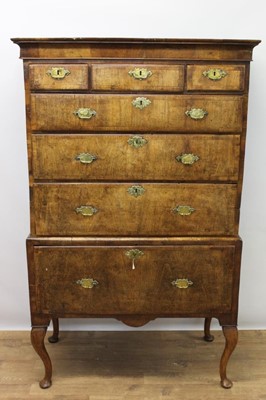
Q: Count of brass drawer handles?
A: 11